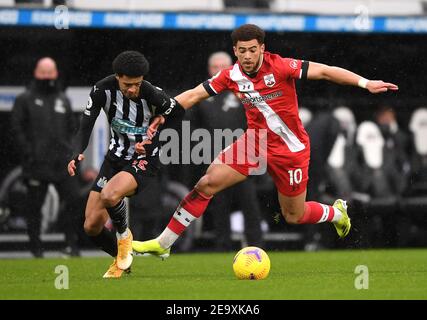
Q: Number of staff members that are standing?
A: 2